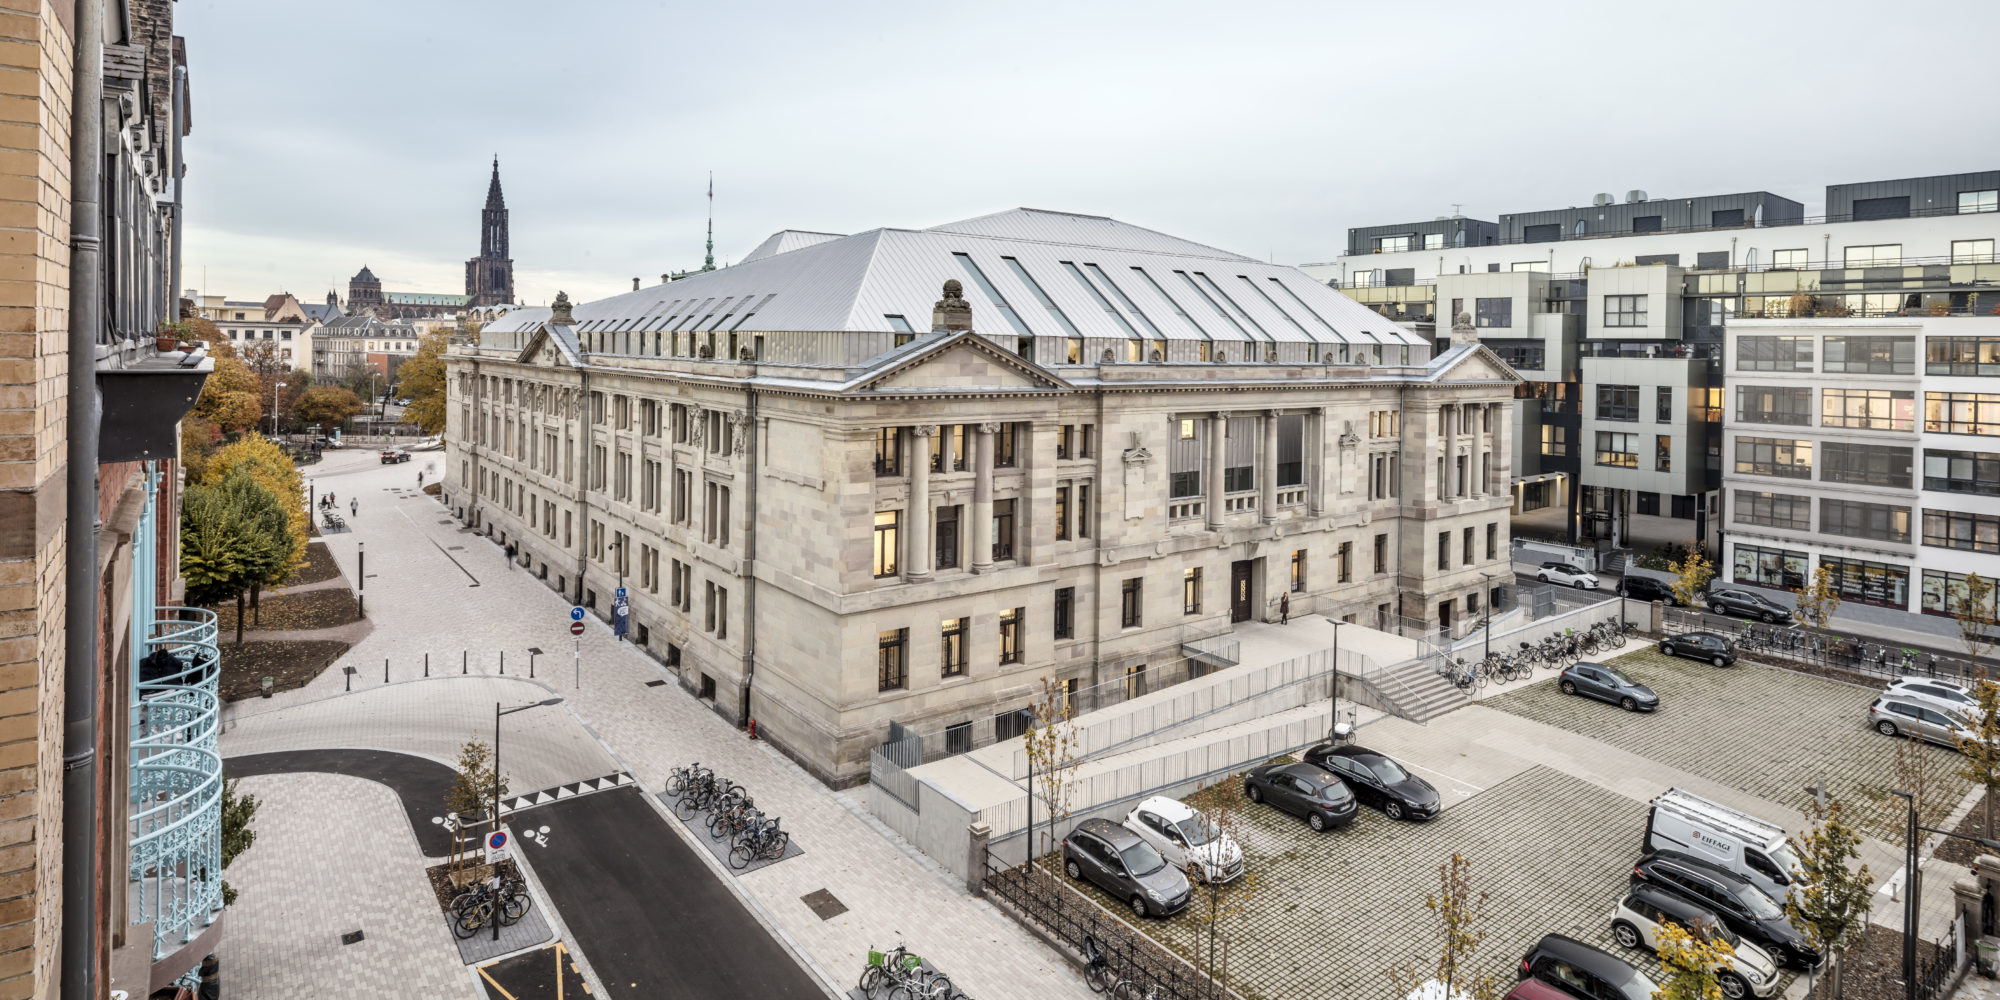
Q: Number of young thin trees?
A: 11